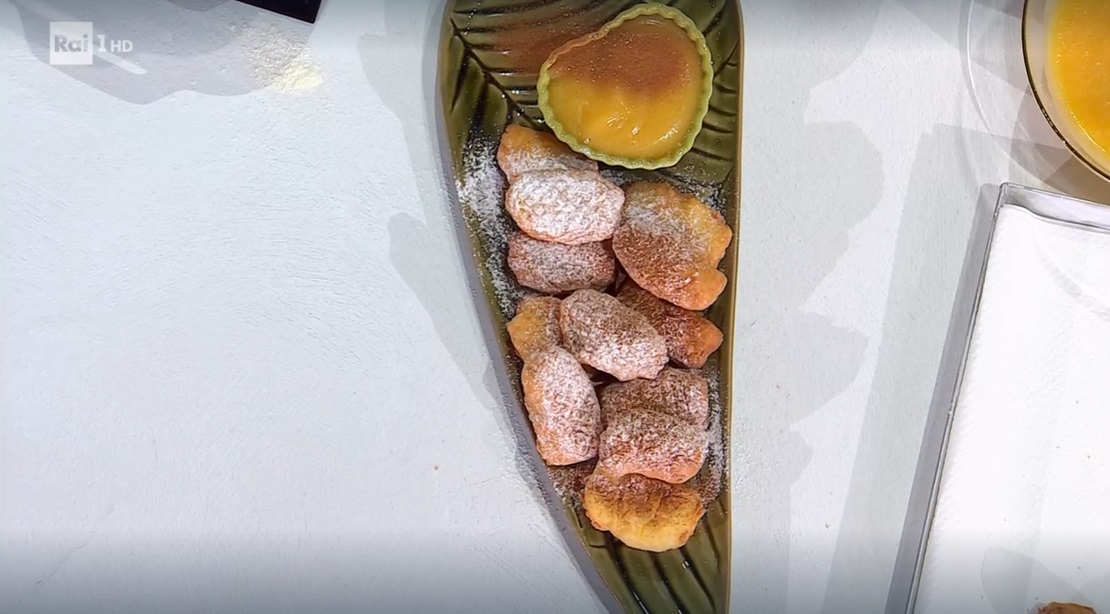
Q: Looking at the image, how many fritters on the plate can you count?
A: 11